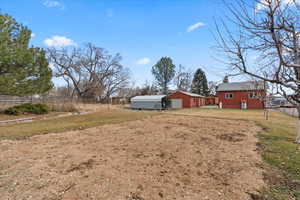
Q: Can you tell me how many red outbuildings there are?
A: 2